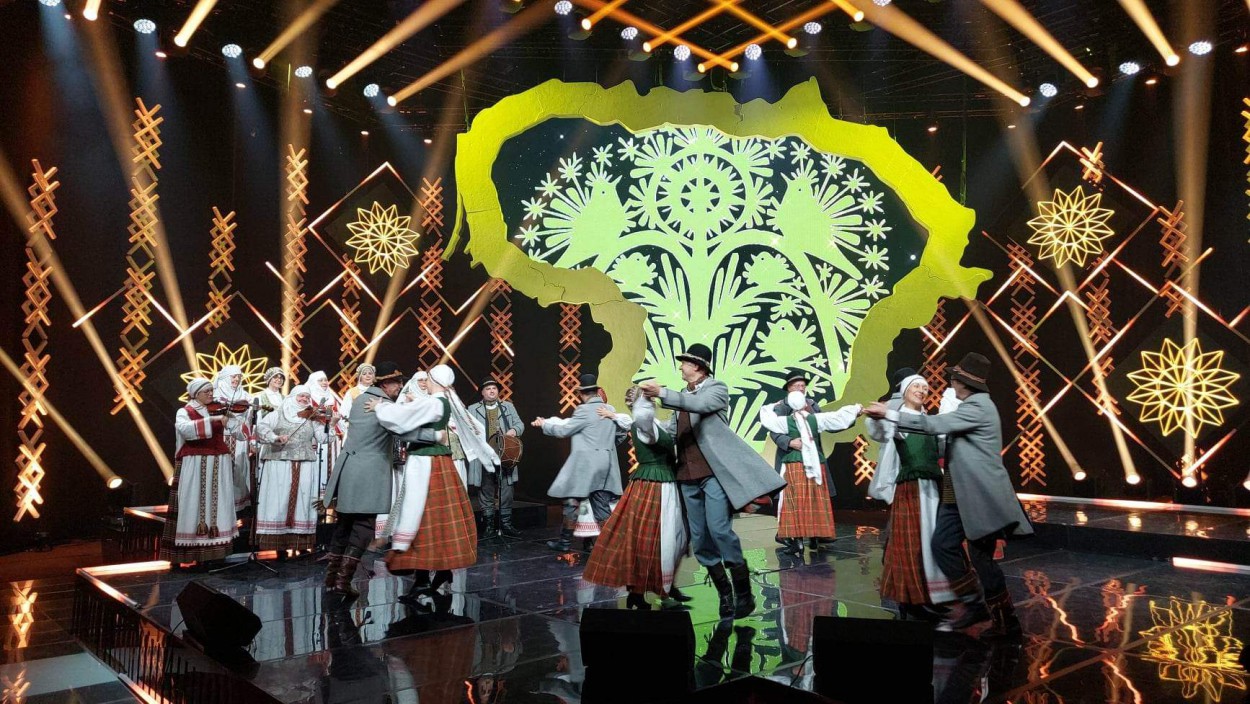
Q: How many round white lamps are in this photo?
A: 14